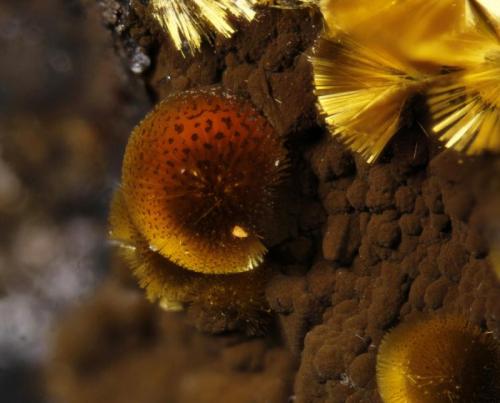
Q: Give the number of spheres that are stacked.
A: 2